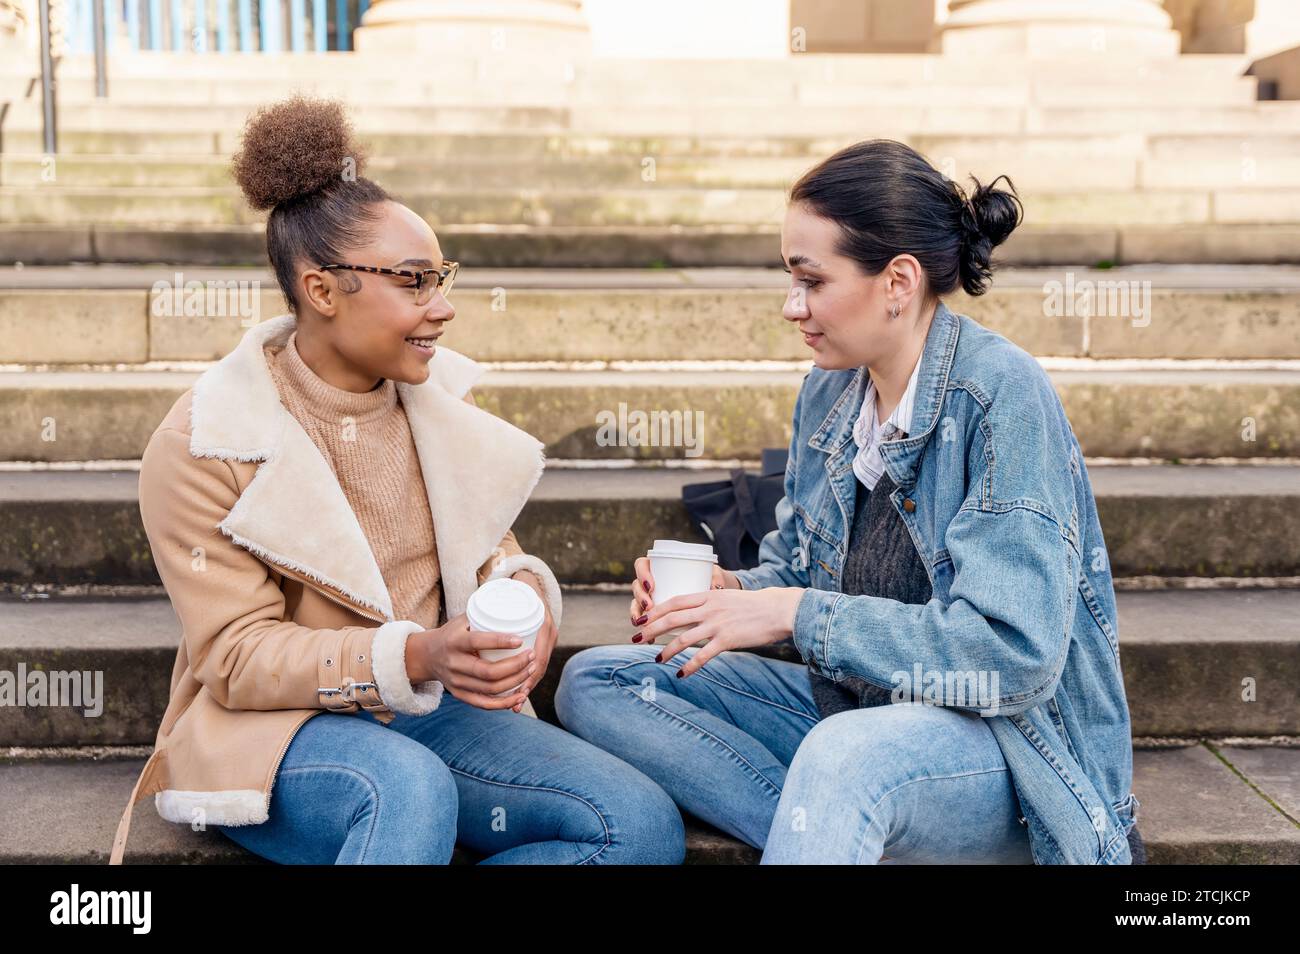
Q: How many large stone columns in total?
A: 2